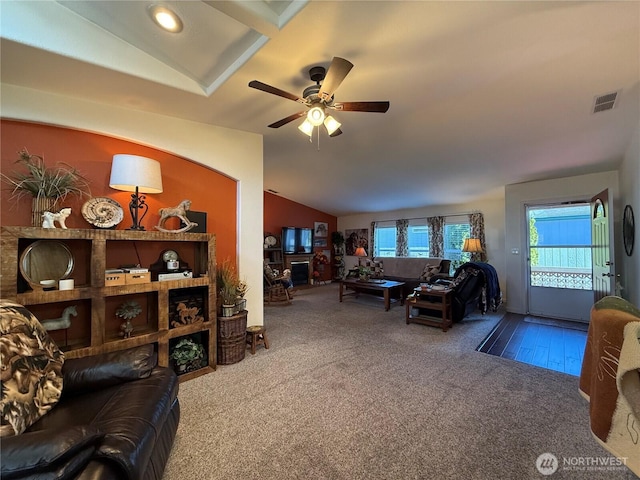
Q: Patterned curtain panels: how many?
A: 4